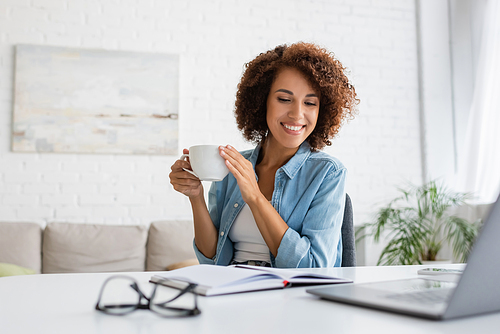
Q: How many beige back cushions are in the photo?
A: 3